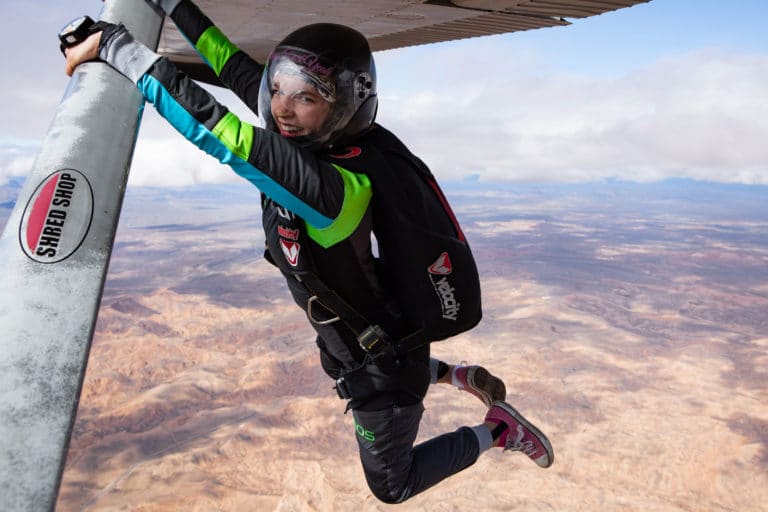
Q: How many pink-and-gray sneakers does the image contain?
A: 2